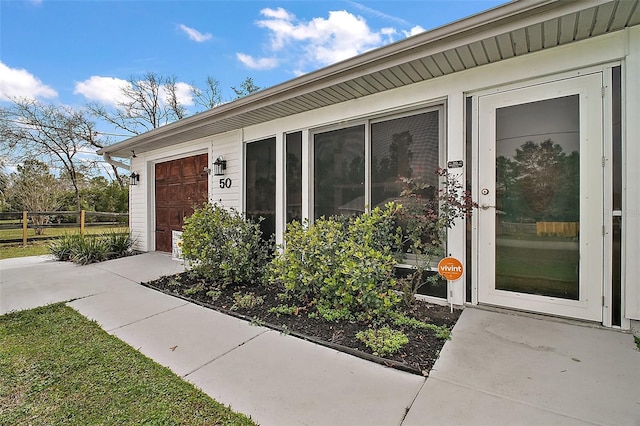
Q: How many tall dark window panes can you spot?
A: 4